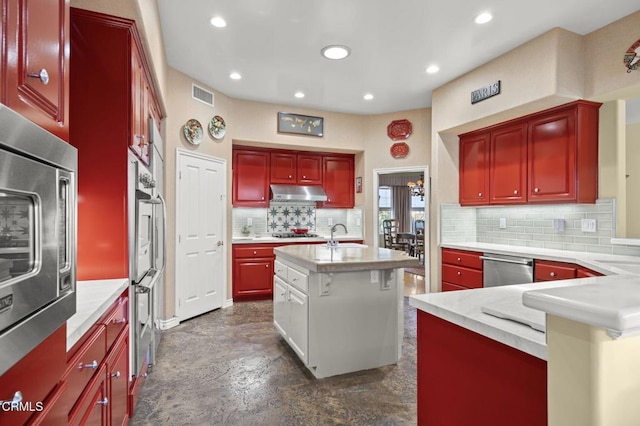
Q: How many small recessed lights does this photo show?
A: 6